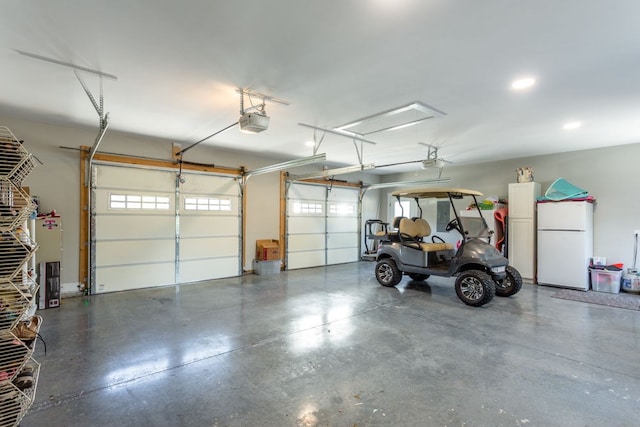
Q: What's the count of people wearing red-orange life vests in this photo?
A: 0